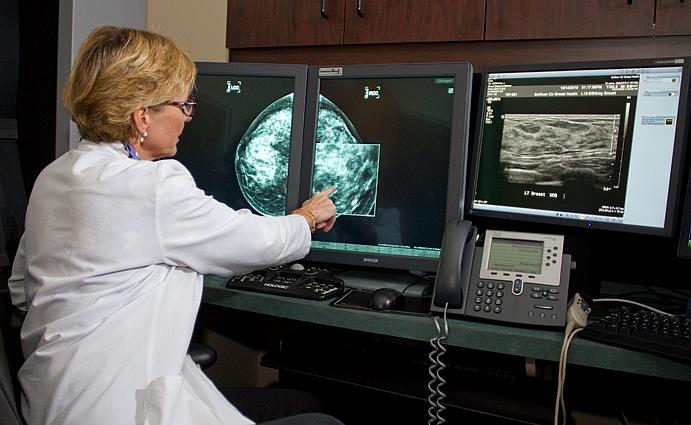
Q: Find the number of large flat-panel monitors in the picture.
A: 3